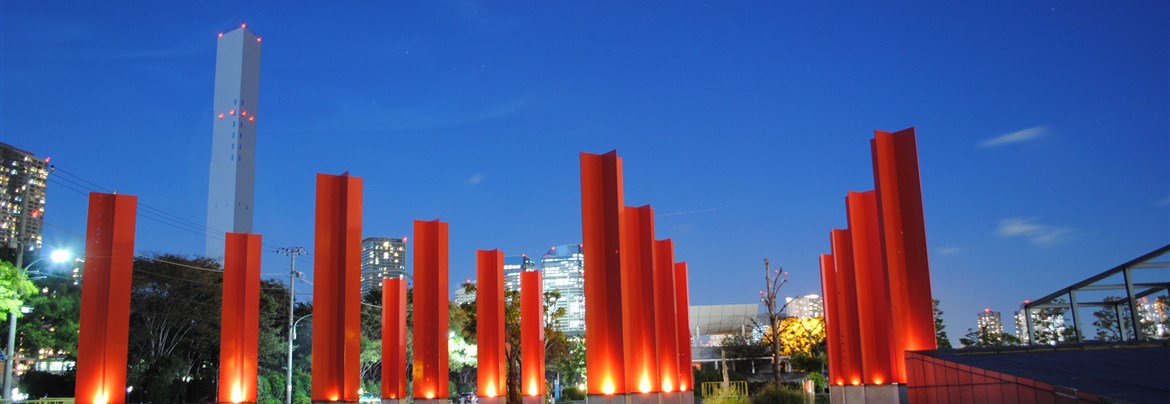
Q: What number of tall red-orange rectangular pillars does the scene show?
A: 15